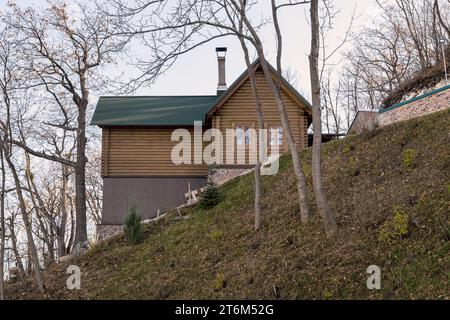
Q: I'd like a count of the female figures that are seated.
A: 0